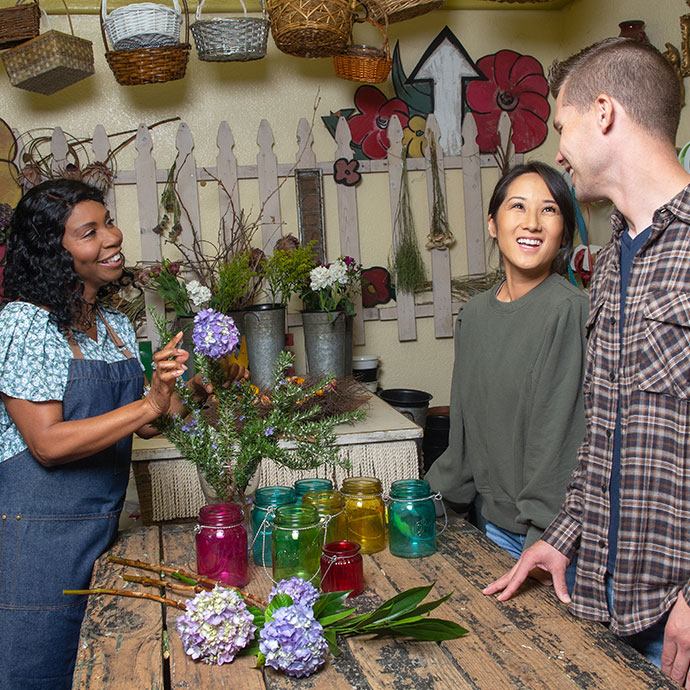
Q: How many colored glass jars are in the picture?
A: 8